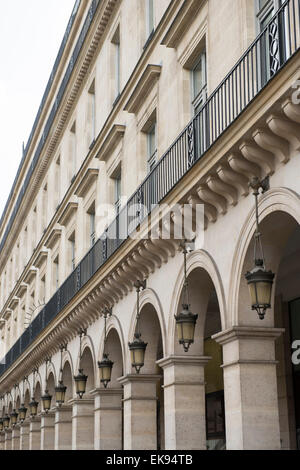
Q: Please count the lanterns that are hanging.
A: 12